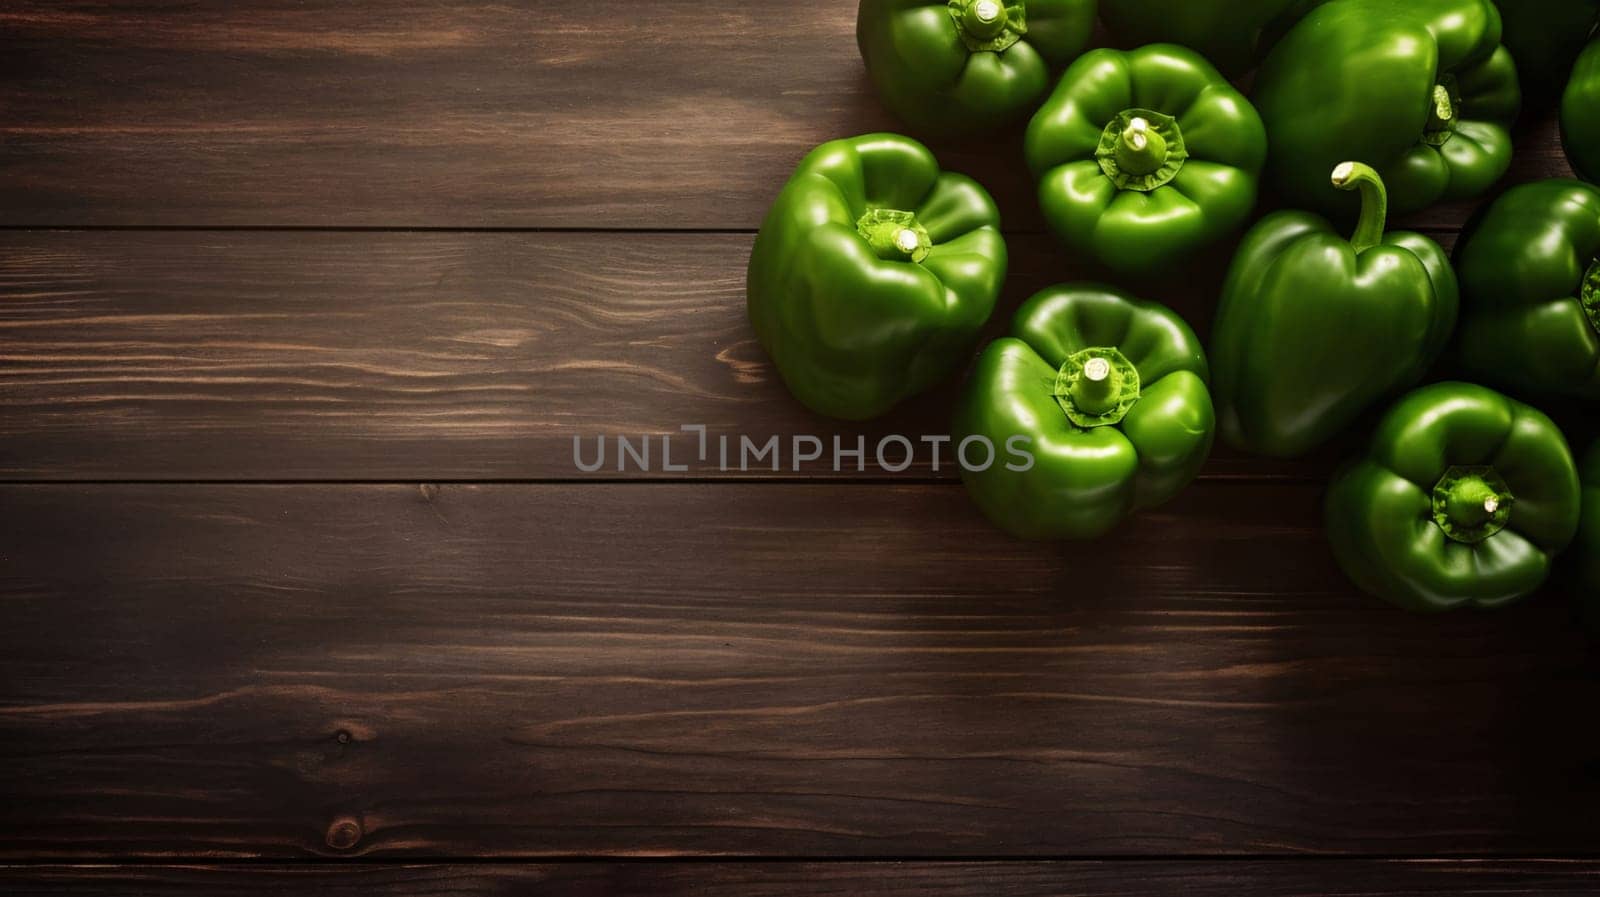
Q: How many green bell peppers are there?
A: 12